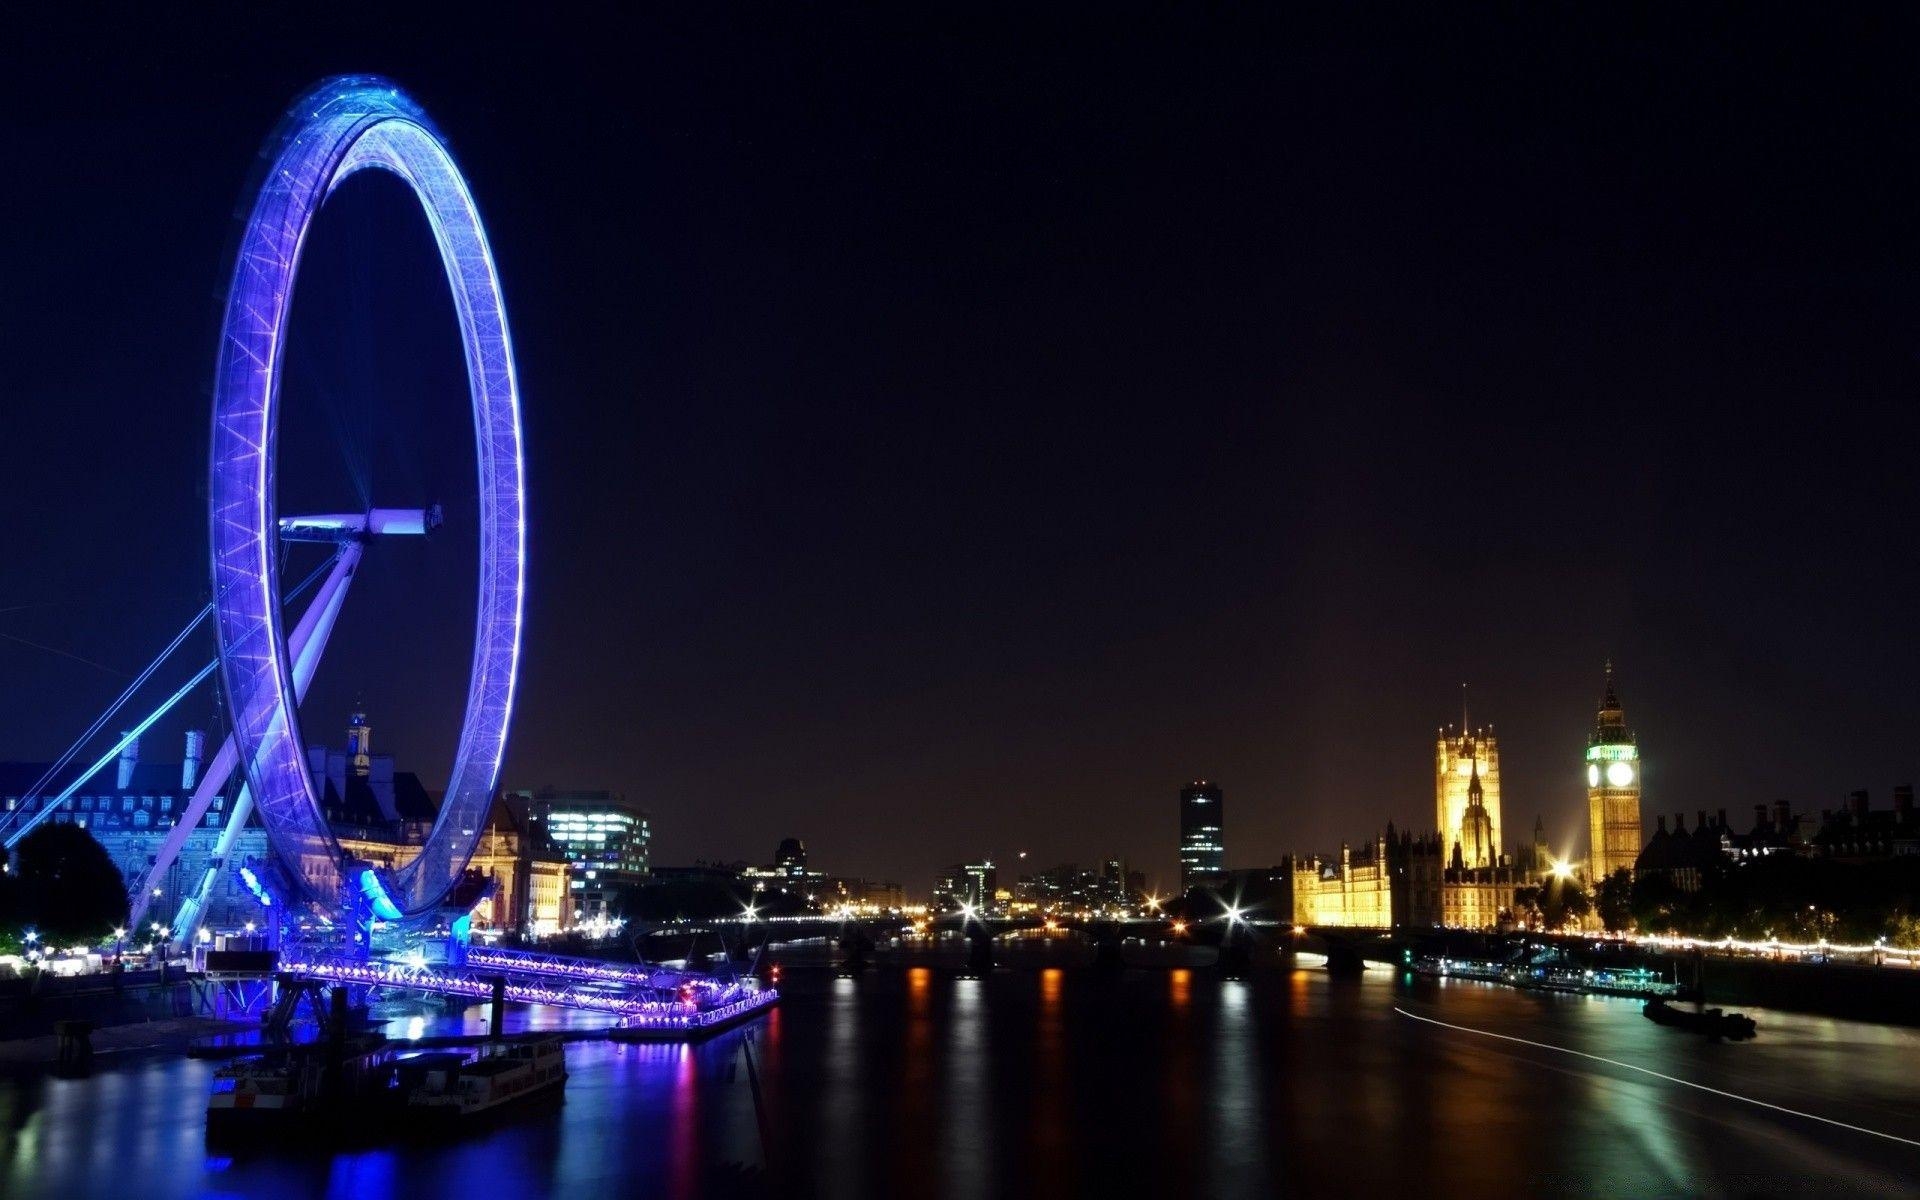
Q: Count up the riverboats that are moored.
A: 2